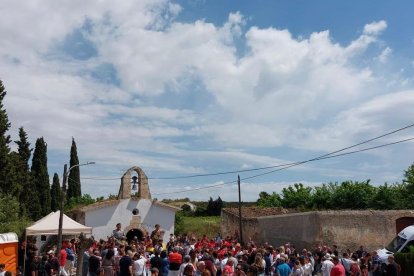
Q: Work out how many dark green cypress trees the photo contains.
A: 5